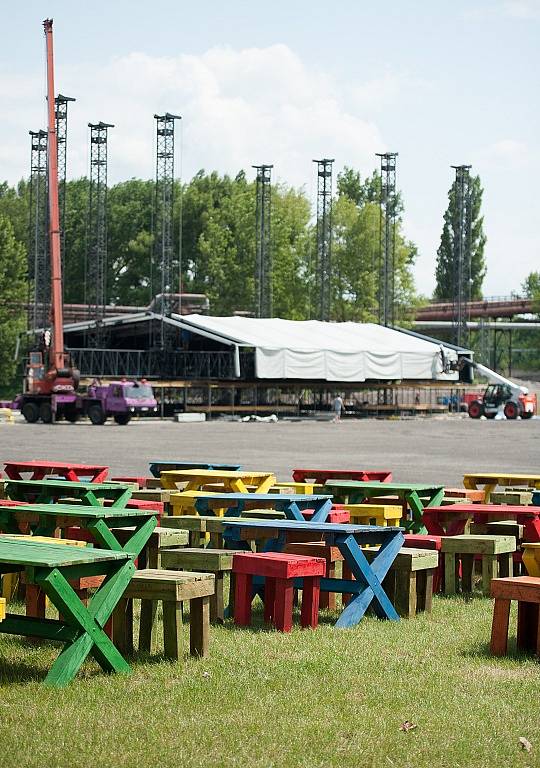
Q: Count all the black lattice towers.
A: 8